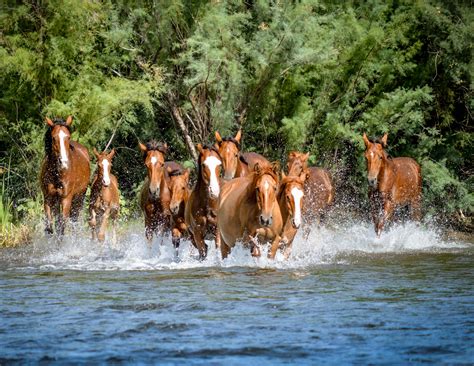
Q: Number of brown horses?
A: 10